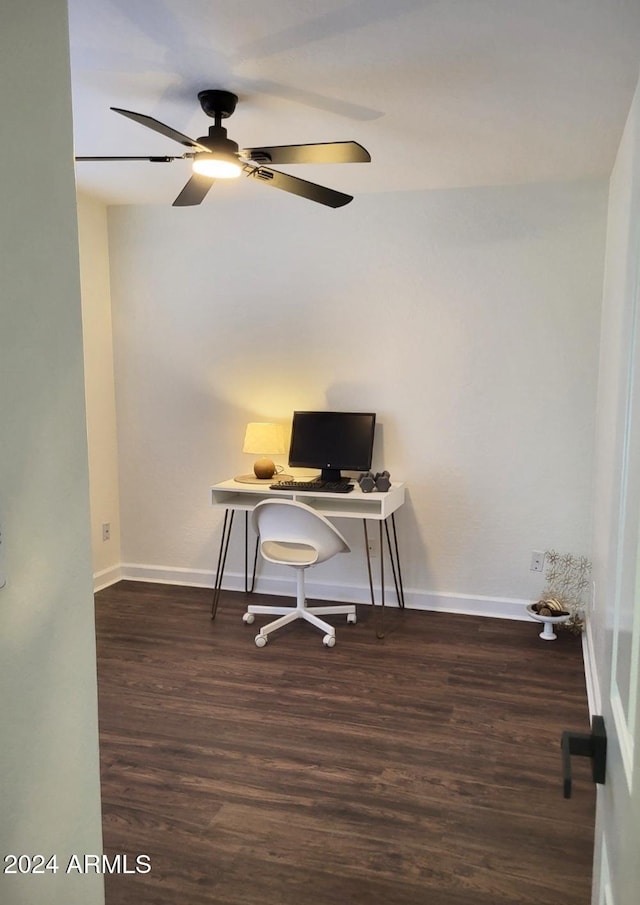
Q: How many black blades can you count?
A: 5